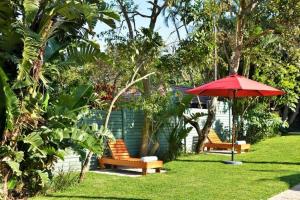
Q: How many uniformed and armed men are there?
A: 0